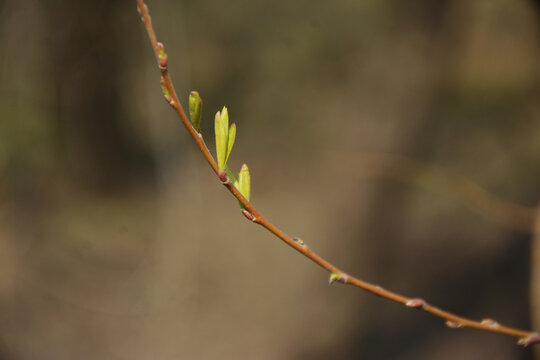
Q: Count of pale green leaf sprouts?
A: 3